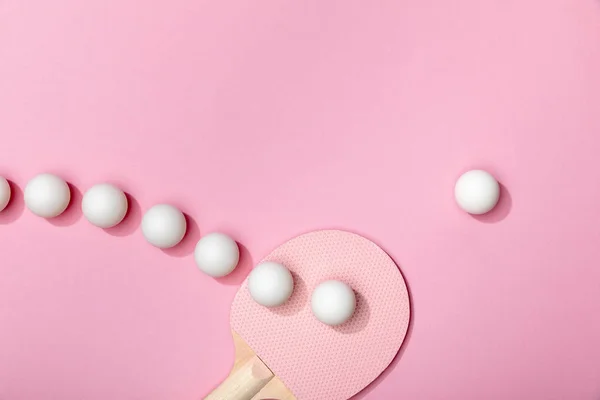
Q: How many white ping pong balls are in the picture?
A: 8